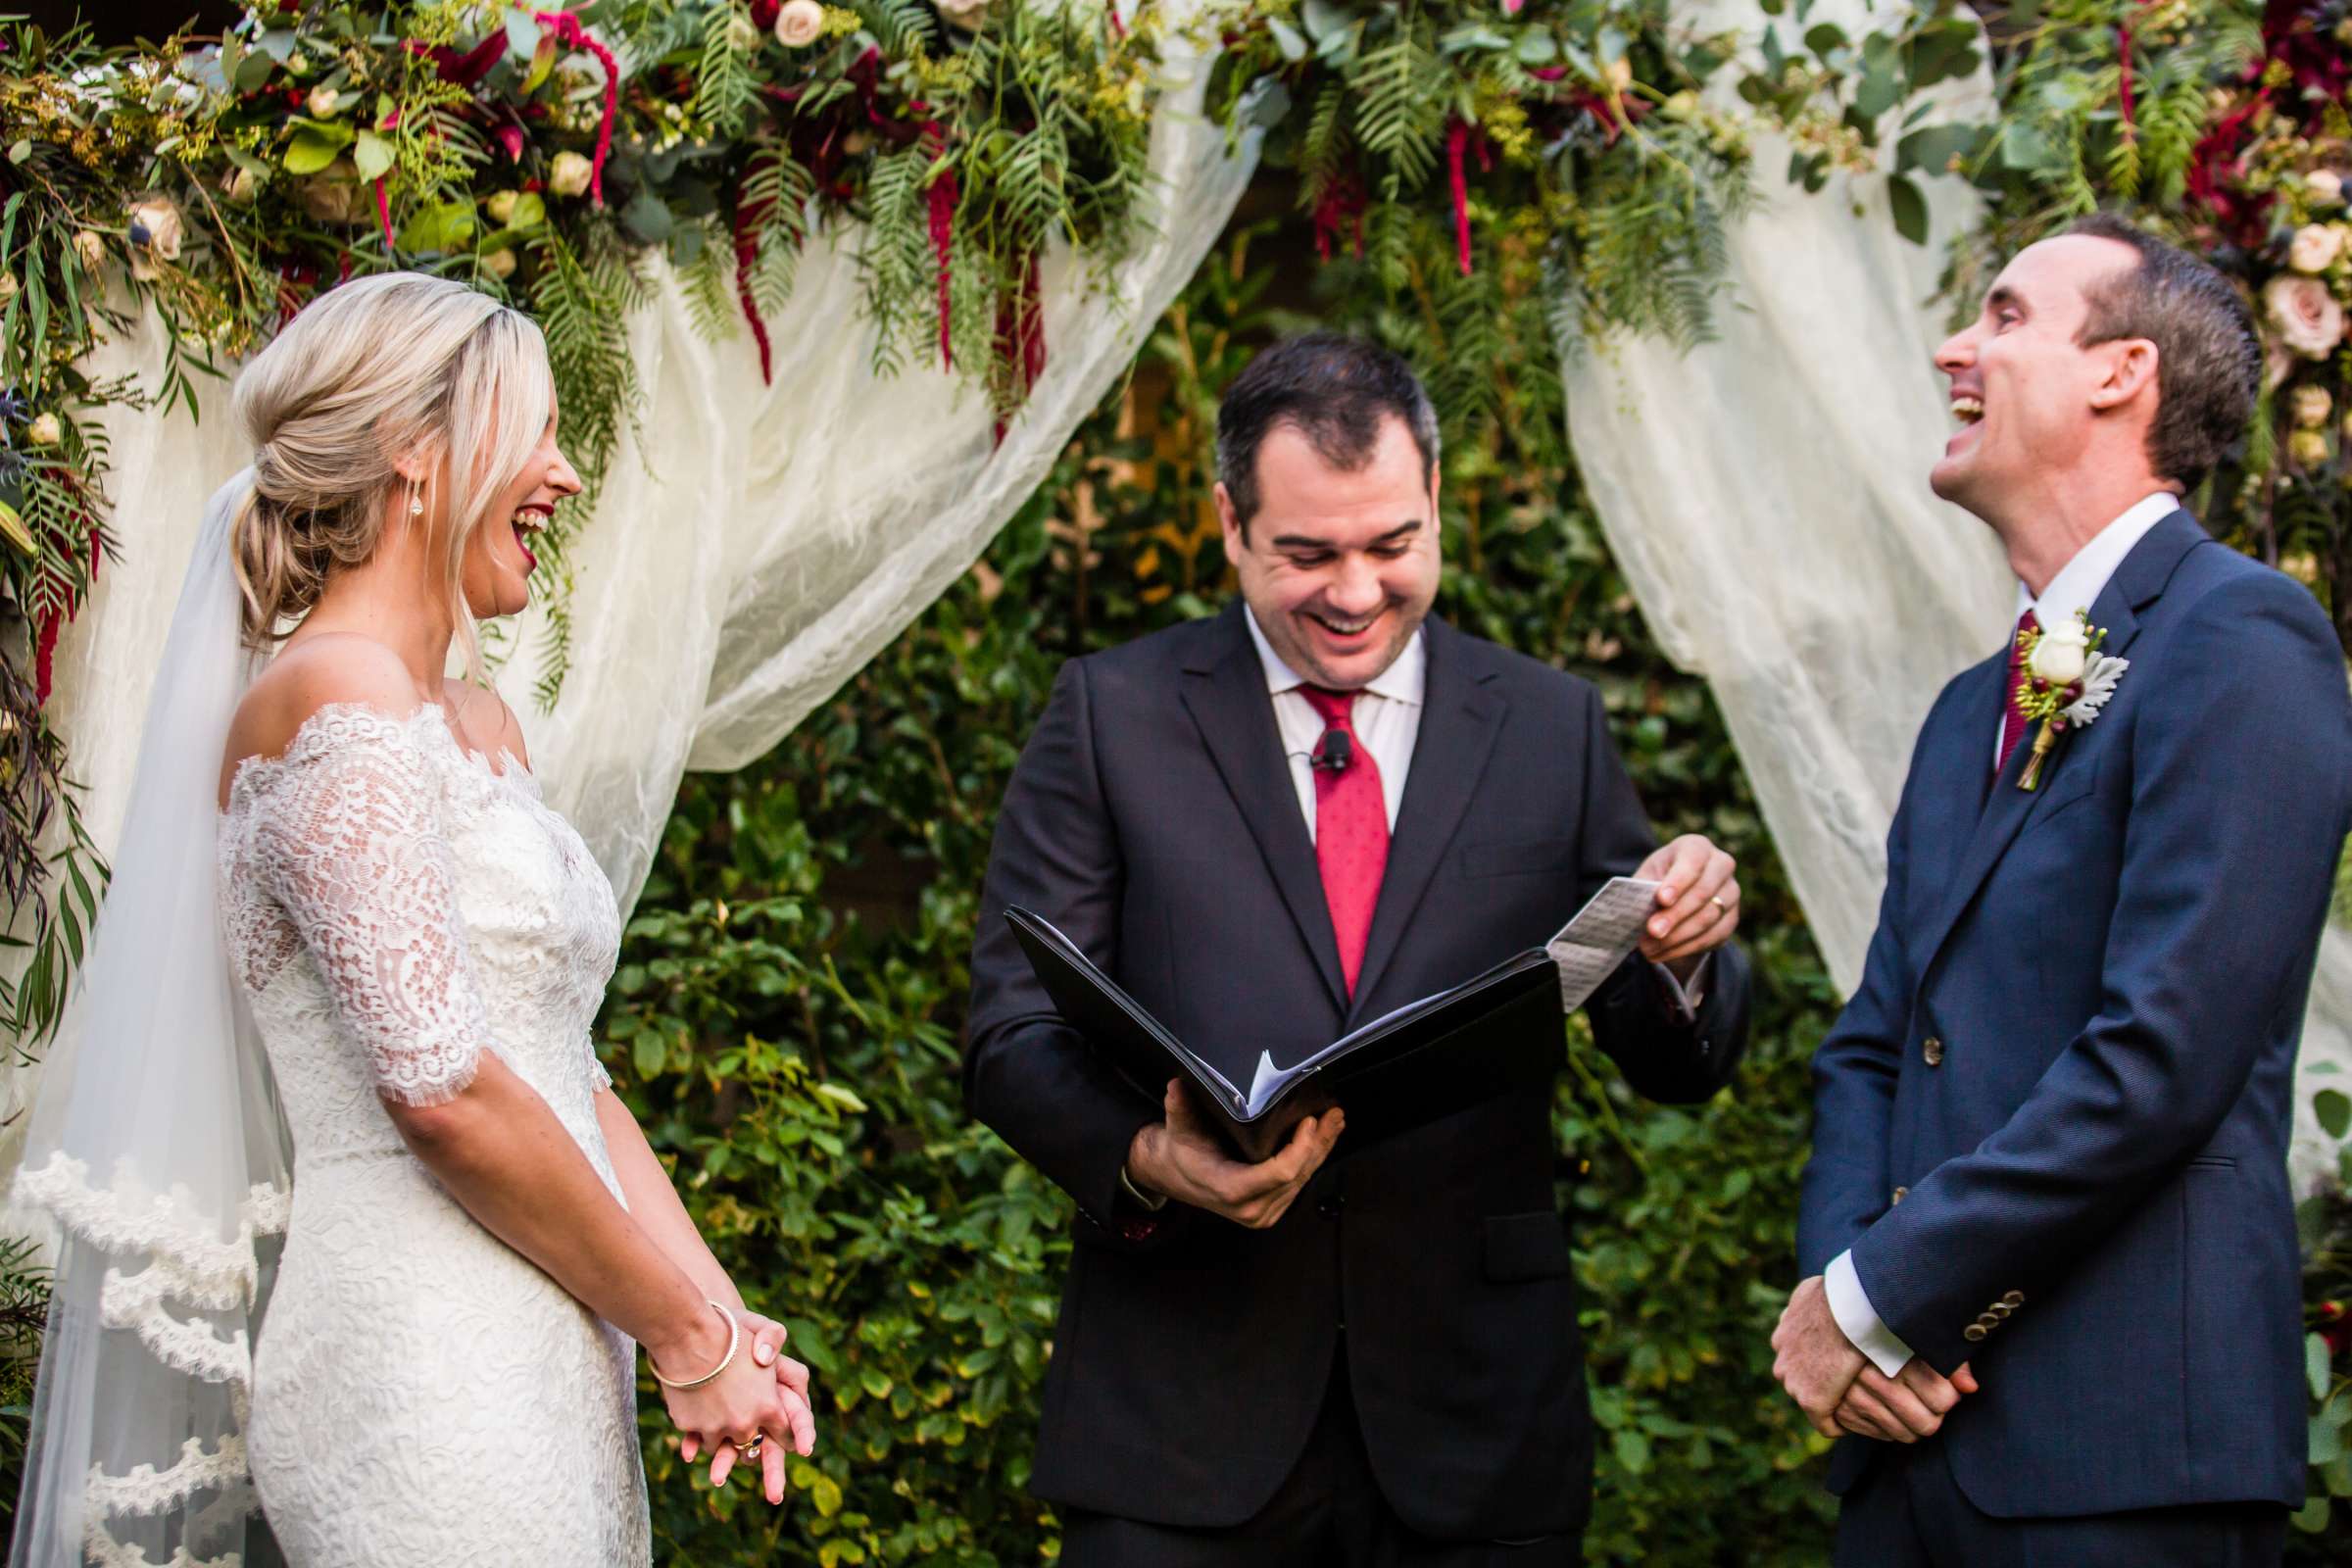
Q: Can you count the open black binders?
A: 1